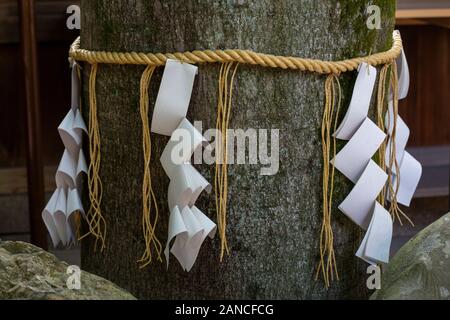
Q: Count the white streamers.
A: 4